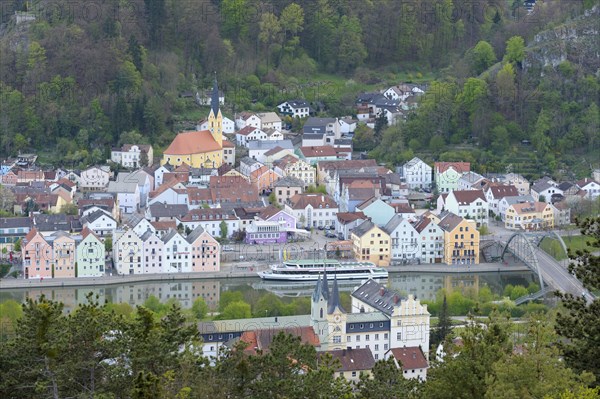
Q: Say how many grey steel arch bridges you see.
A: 1